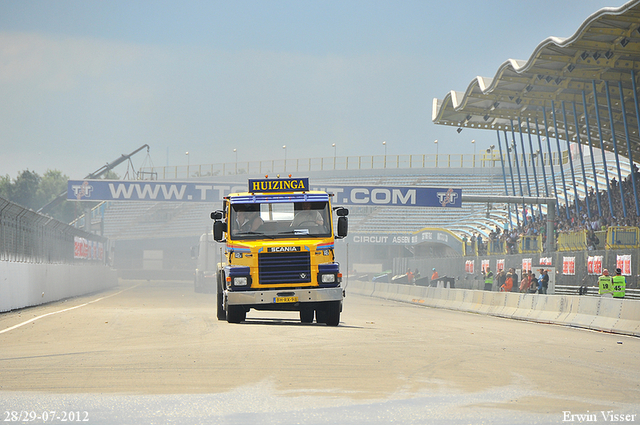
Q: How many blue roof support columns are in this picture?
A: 15